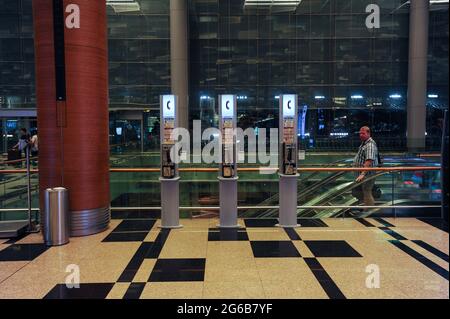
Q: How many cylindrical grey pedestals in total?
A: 3